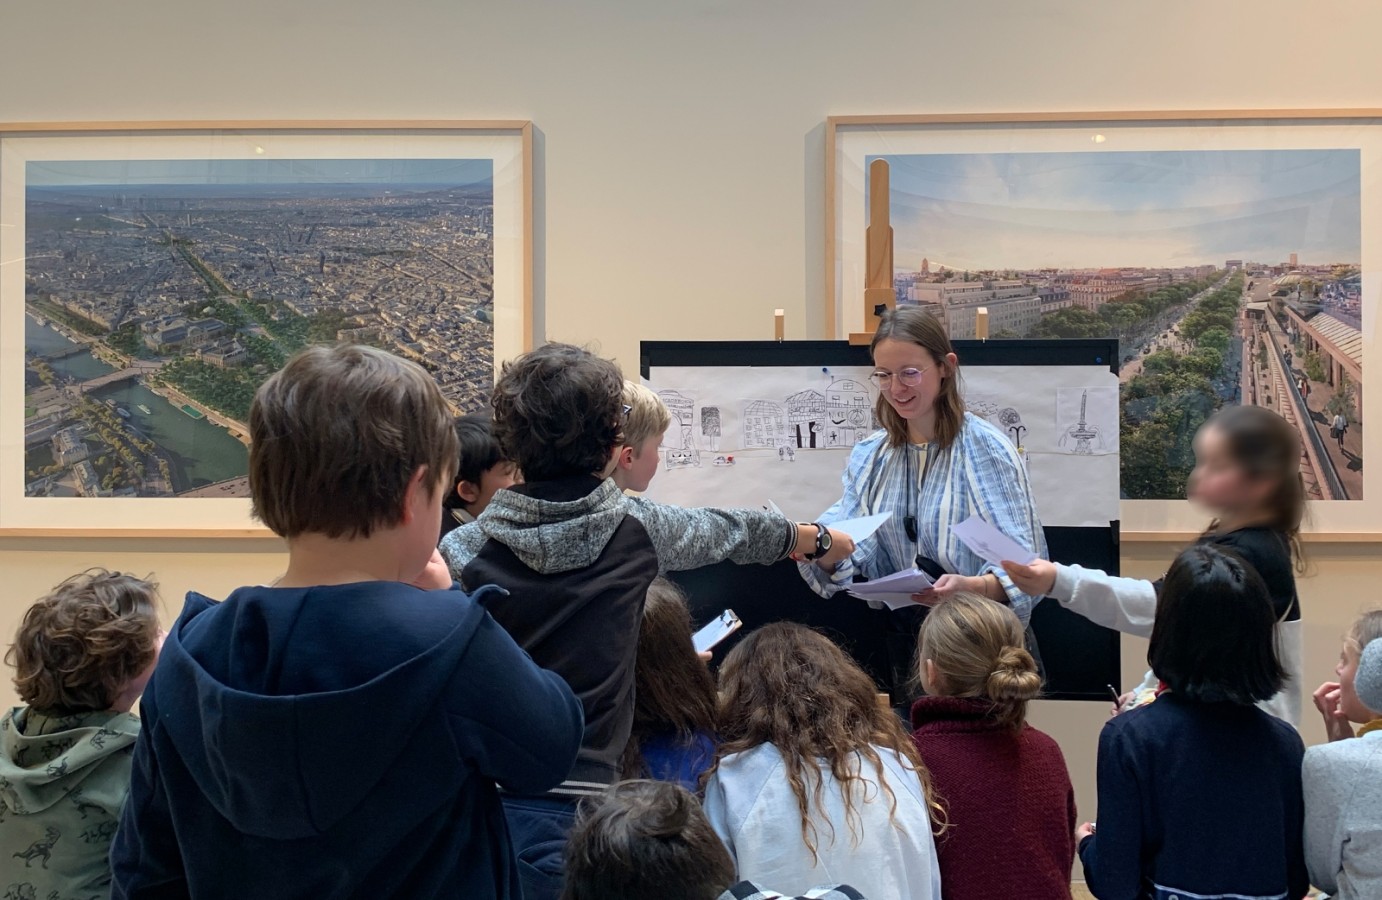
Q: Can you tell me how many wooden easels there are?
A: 1